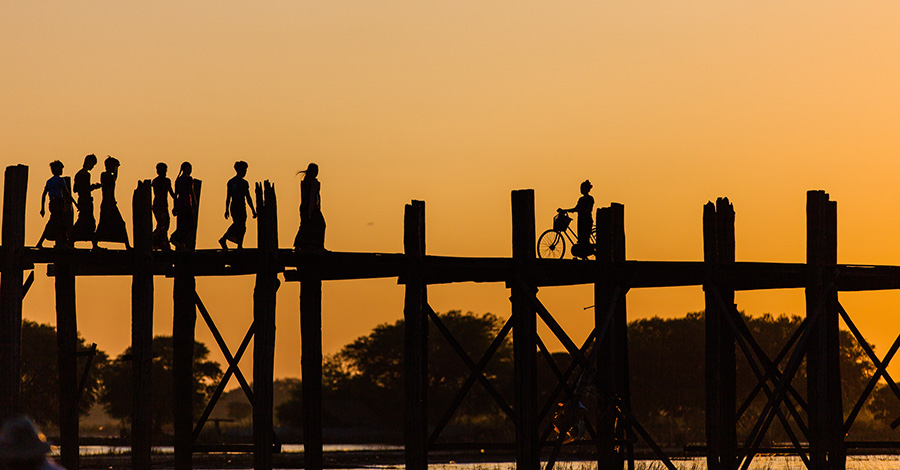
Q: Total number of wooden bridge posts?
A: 11